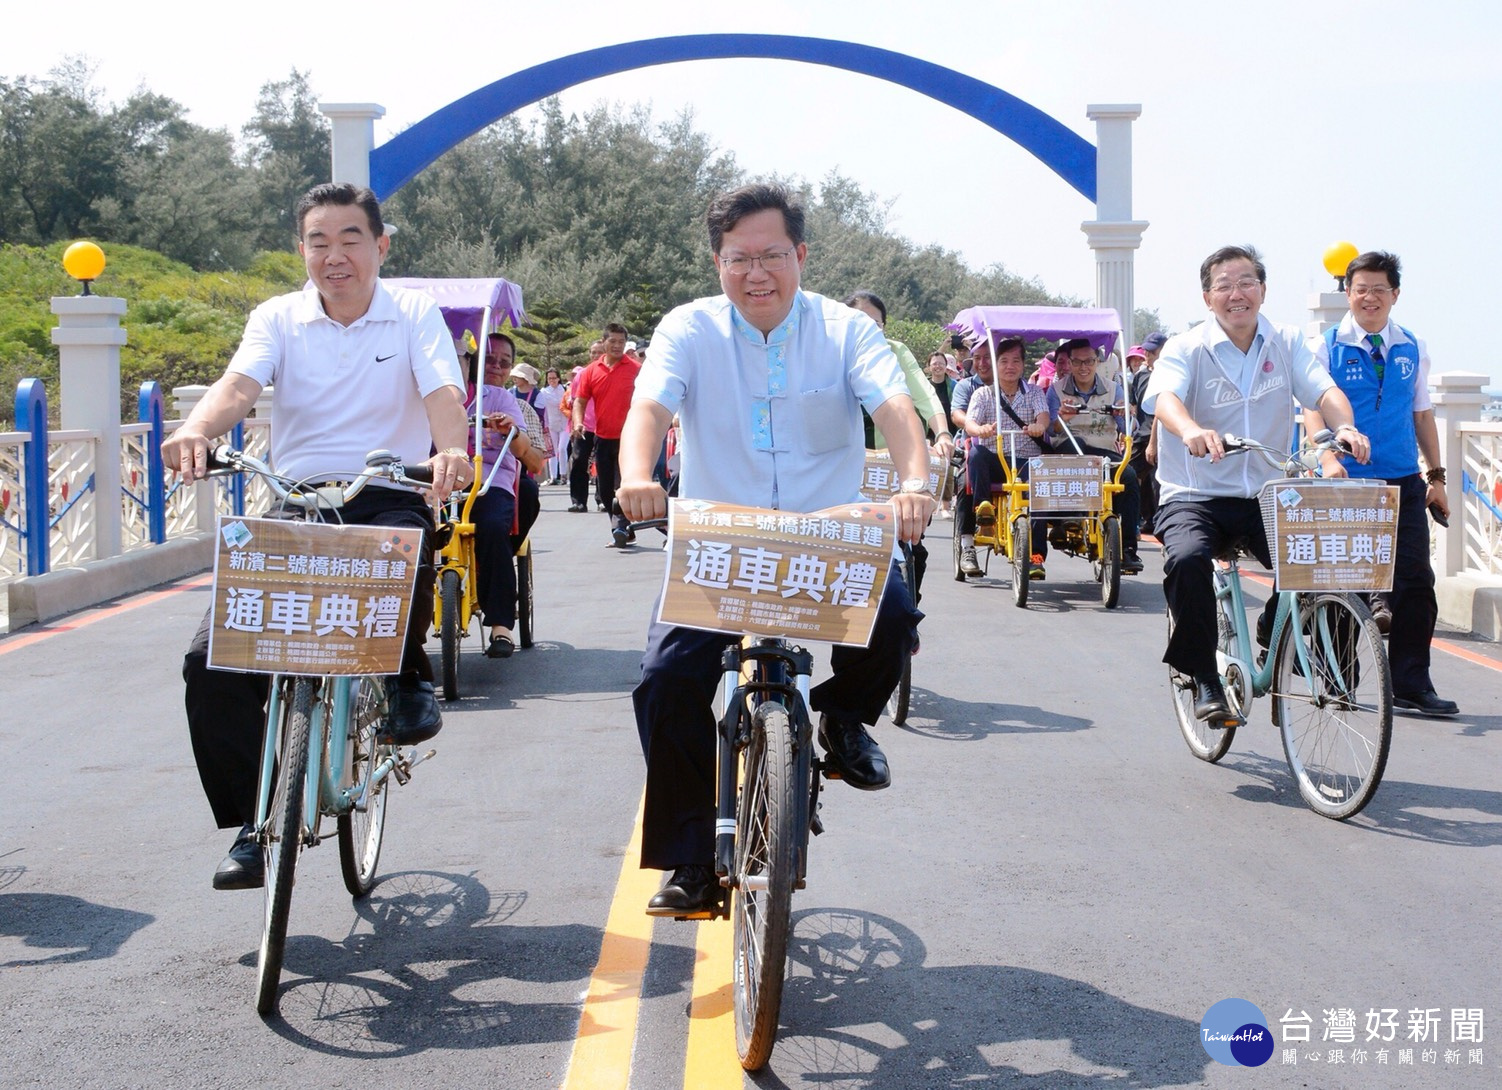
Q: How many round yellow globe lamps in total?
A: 2